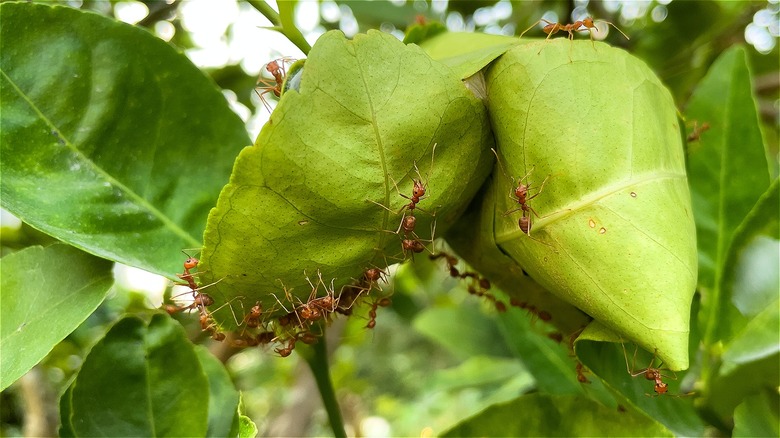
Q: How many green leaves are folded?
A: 2